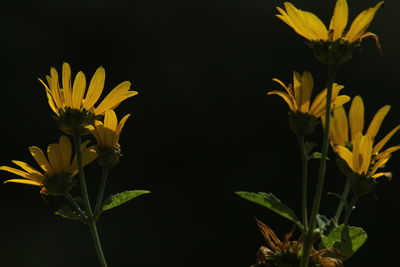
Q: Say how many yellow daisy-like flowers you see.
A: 7